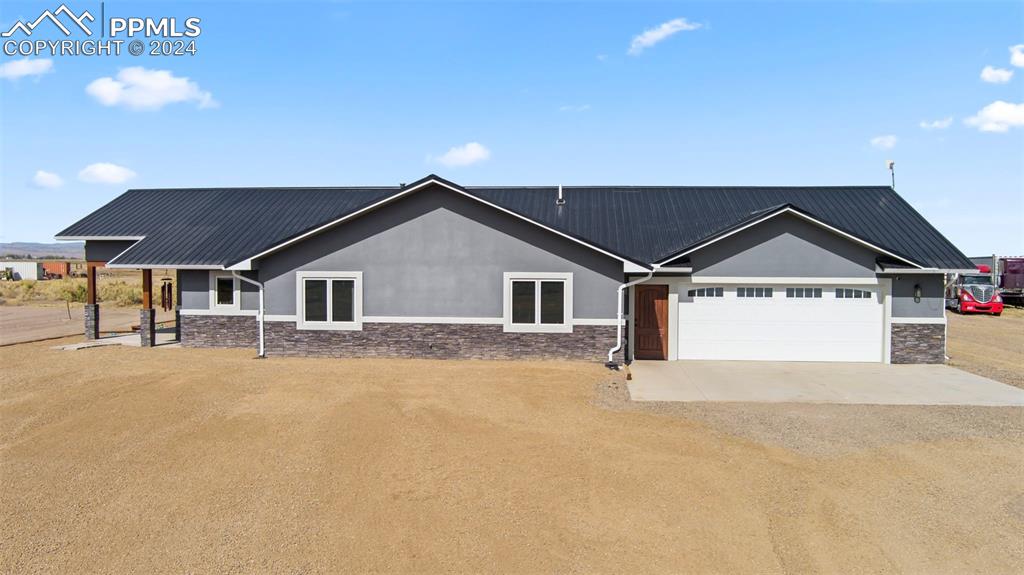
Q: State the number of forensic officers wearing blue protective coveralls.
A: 0